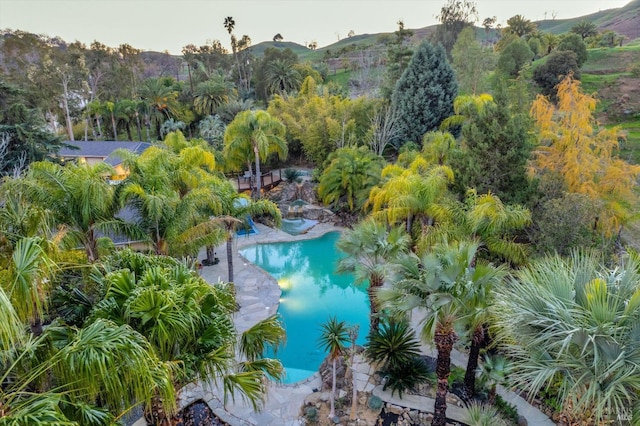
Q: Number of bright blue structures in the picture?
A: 1